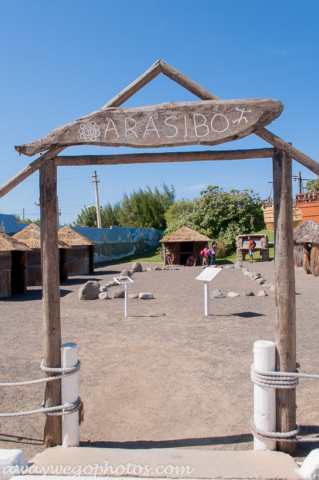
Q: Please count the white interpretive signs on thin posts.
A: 2